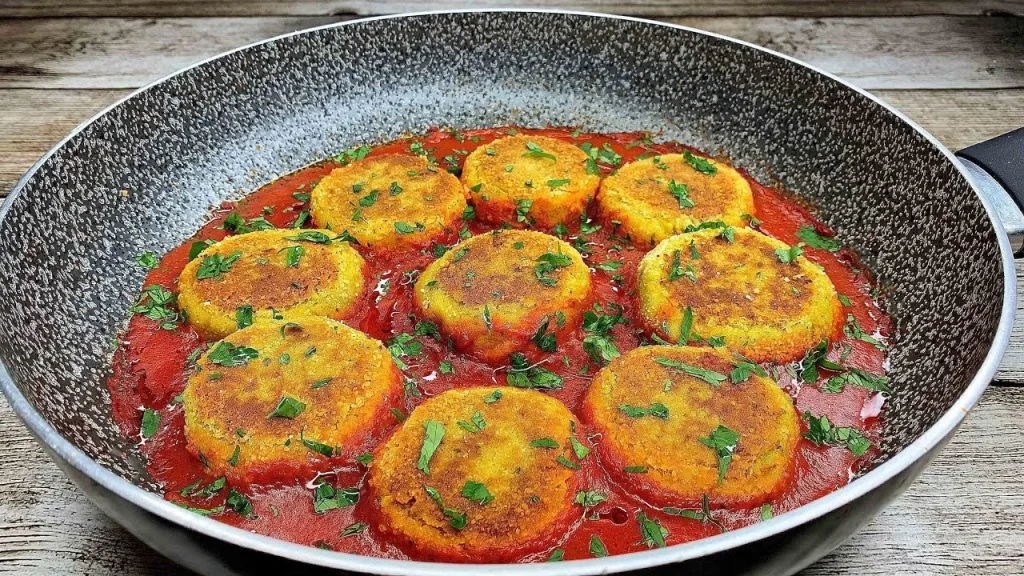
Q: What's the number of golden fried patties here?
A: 9